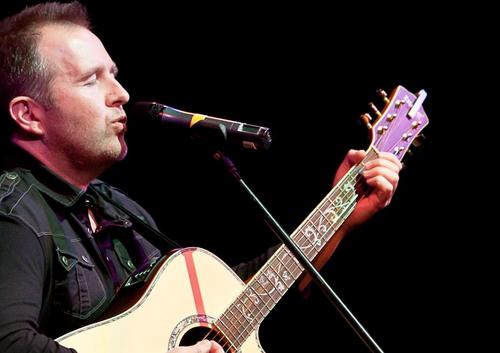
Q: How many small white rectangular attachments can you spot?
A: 1